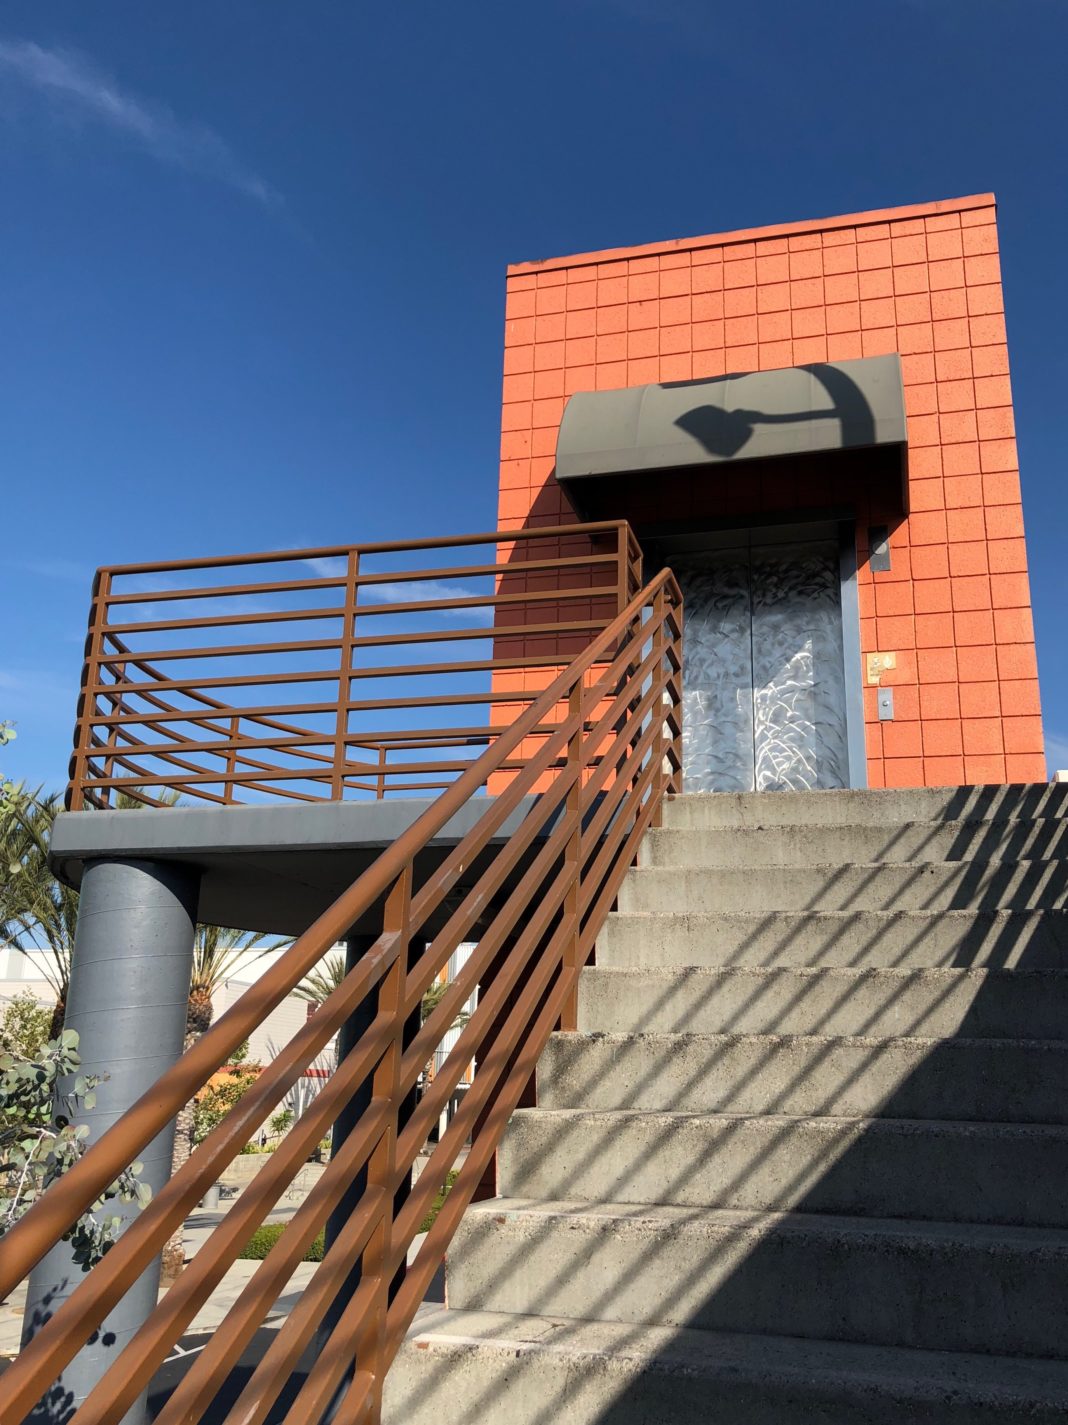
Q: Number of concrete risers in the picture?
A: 9